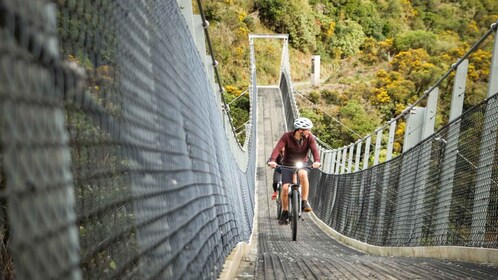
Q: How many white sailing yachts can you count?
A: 0